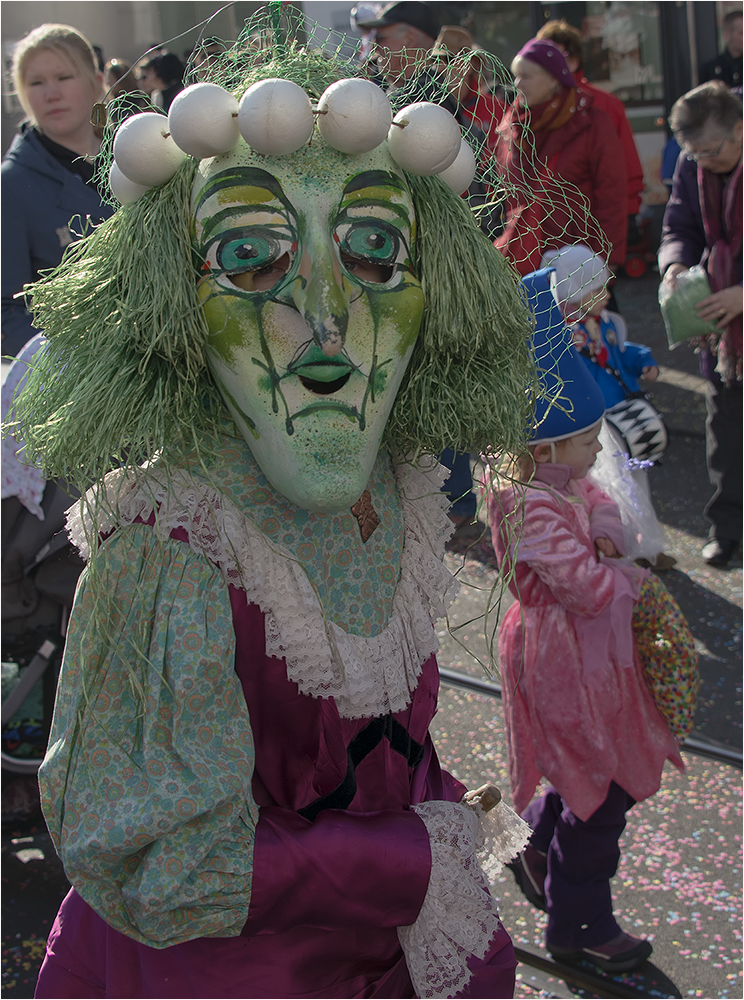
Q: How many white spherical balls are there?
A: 7